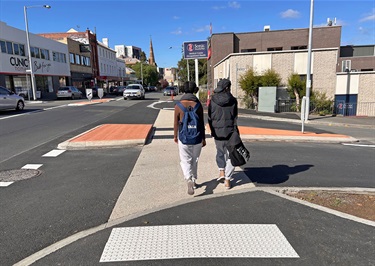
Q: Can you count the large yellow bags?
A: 0